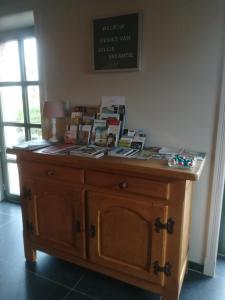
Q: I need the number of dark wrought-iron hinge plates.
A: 4